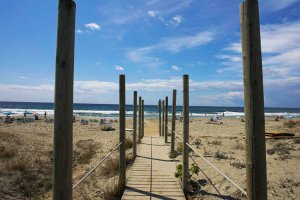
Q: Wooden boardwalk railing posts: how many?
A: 11